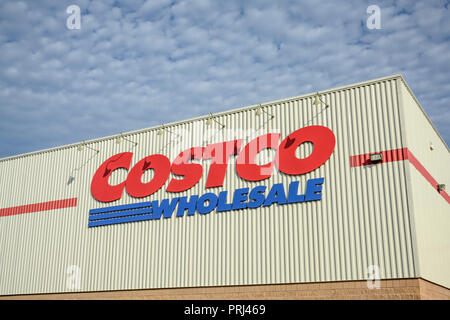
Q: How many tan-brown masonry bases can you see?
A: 1